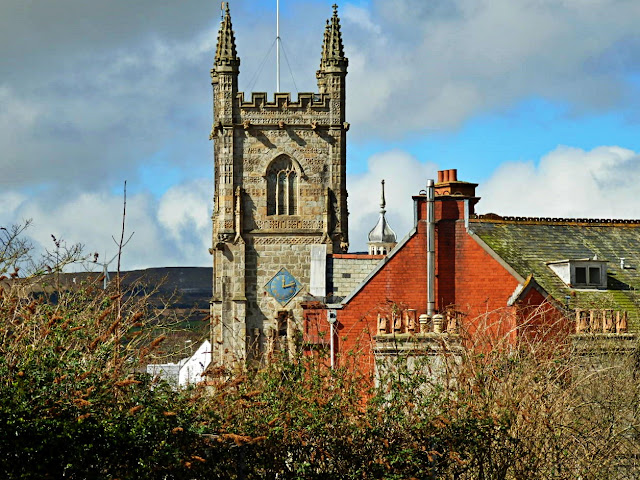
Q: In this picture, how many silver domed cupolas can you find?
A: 1